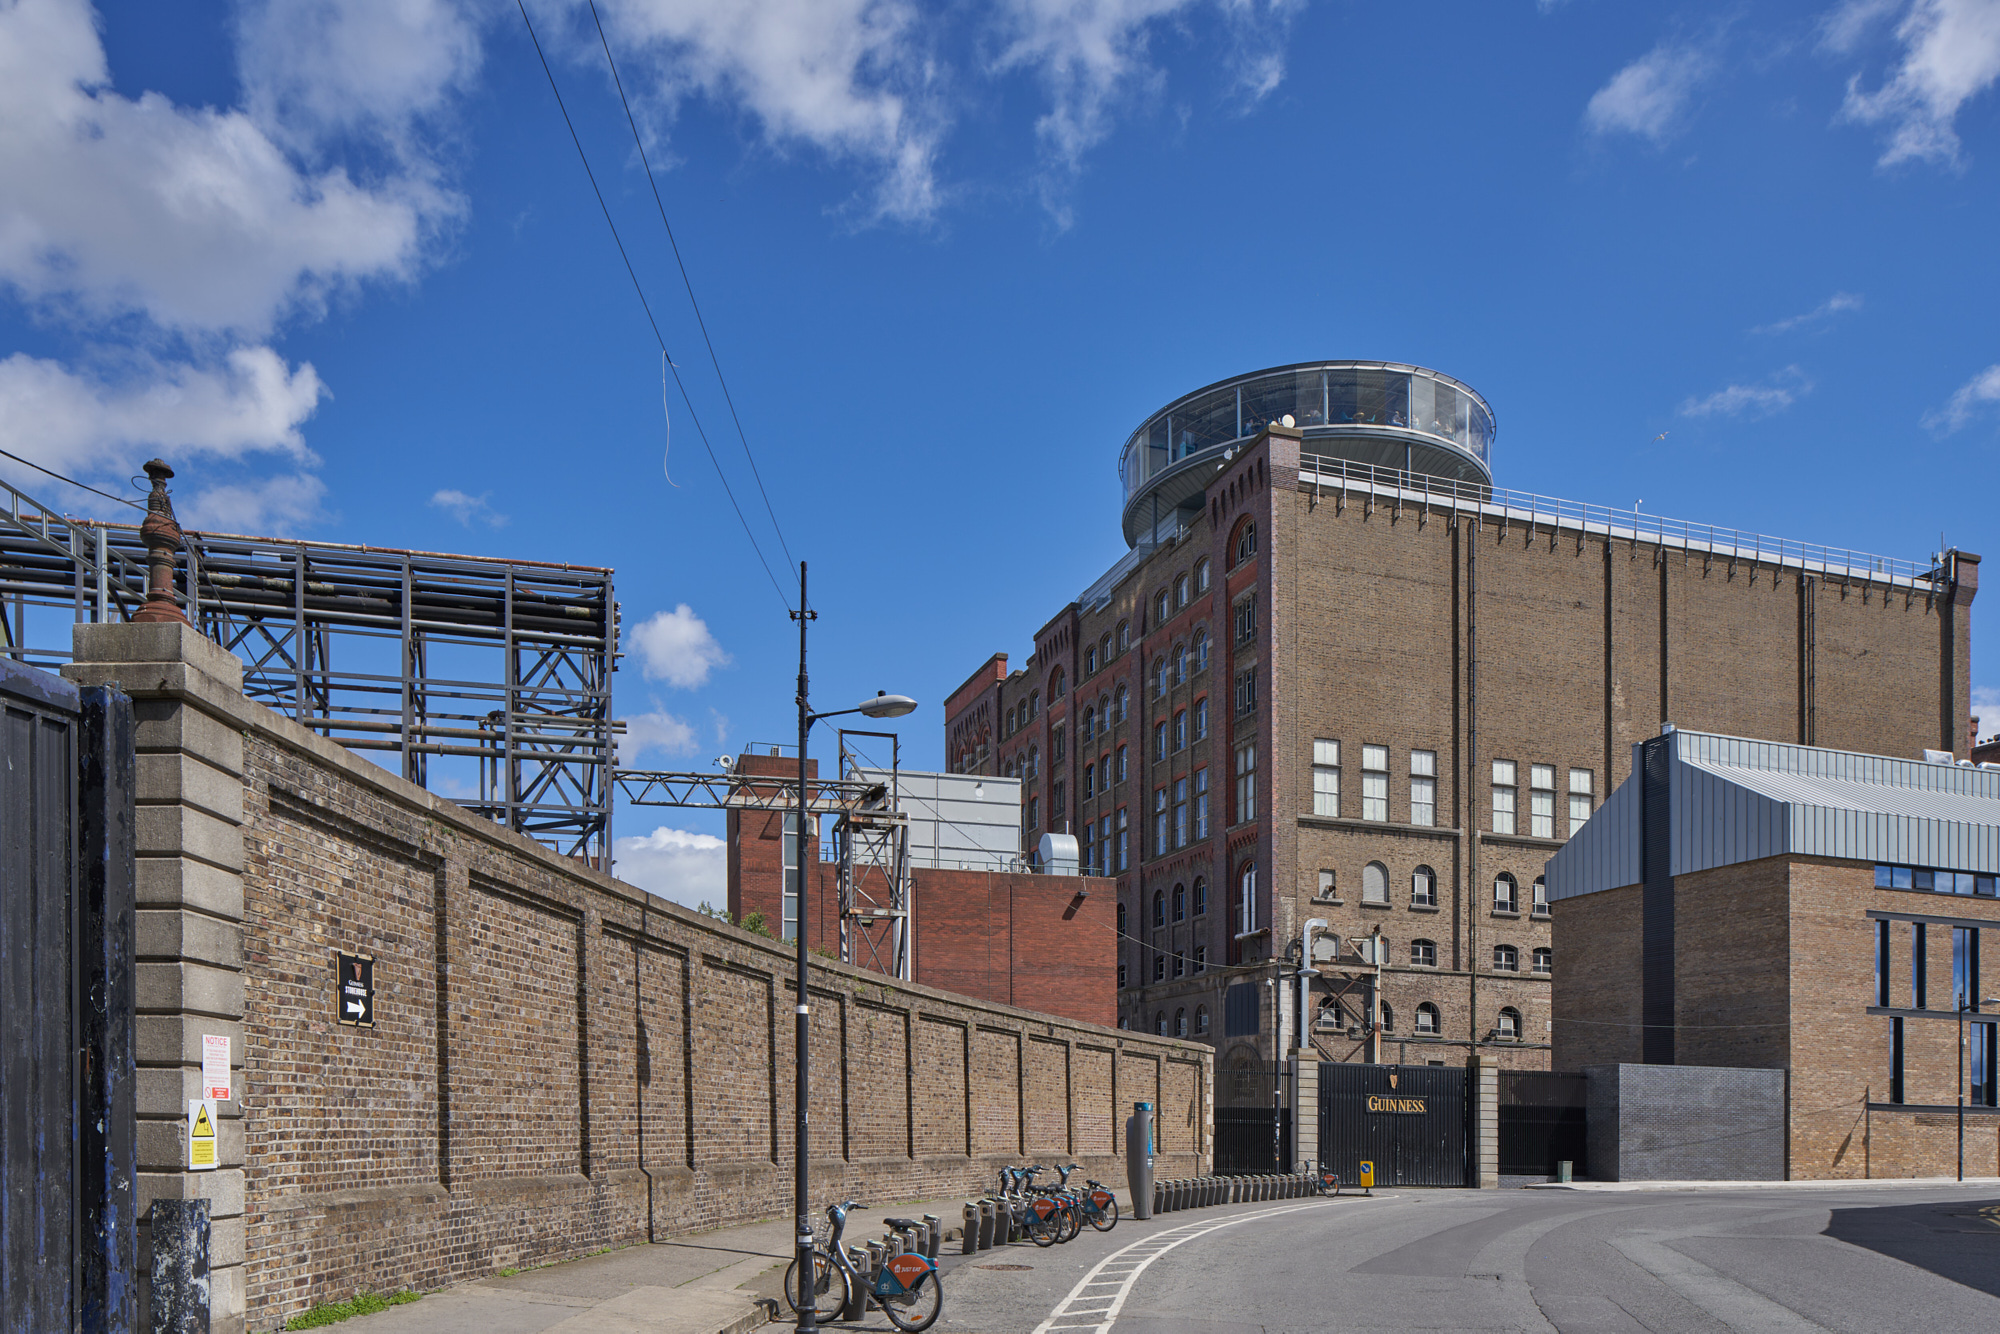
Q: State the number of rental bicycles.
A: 6